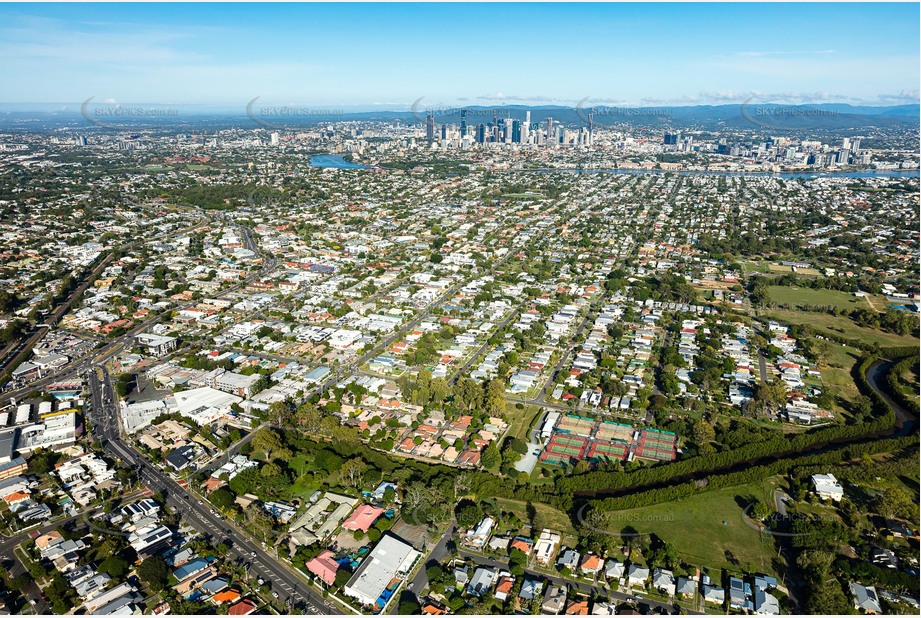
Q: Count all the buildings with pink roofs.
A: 2